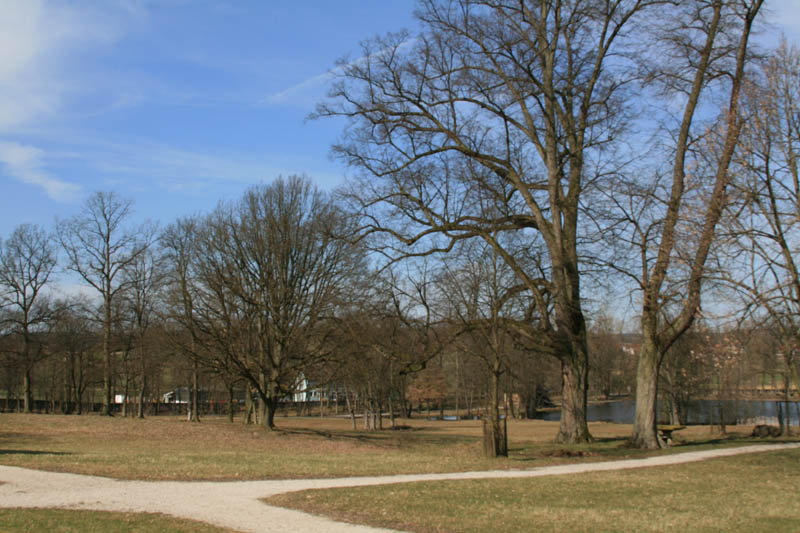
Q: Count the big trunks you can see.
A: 2